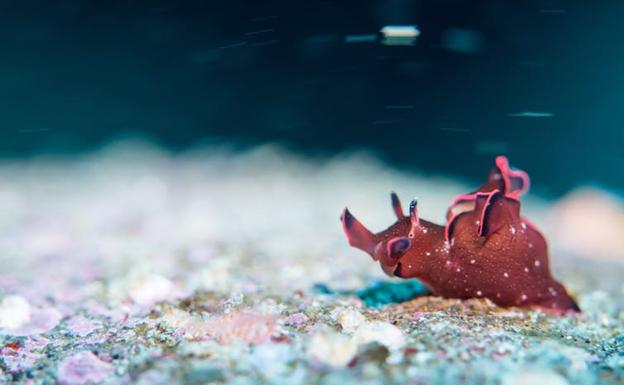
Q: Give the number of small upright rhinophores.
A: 2